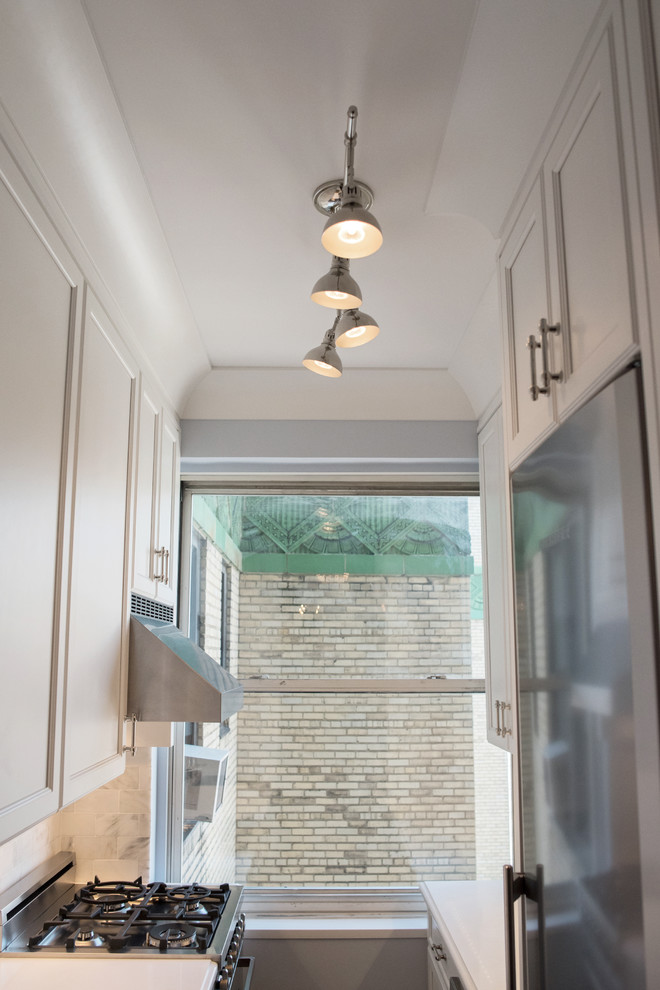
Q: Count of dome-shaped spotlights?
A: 4